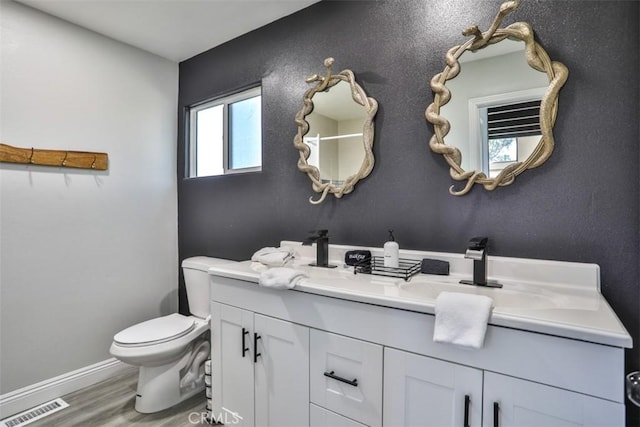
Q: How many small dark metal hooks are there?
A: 3